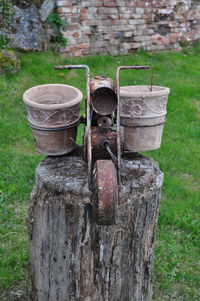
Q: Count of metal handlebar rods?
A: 2